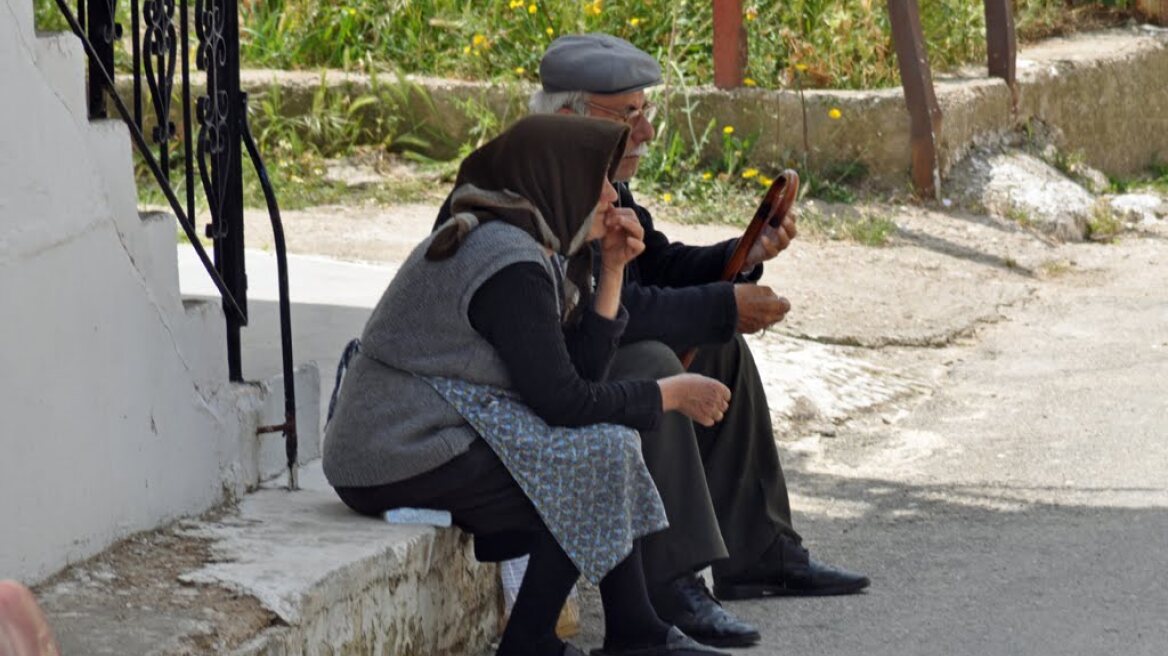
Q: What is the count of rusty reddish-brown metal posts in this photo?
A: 3